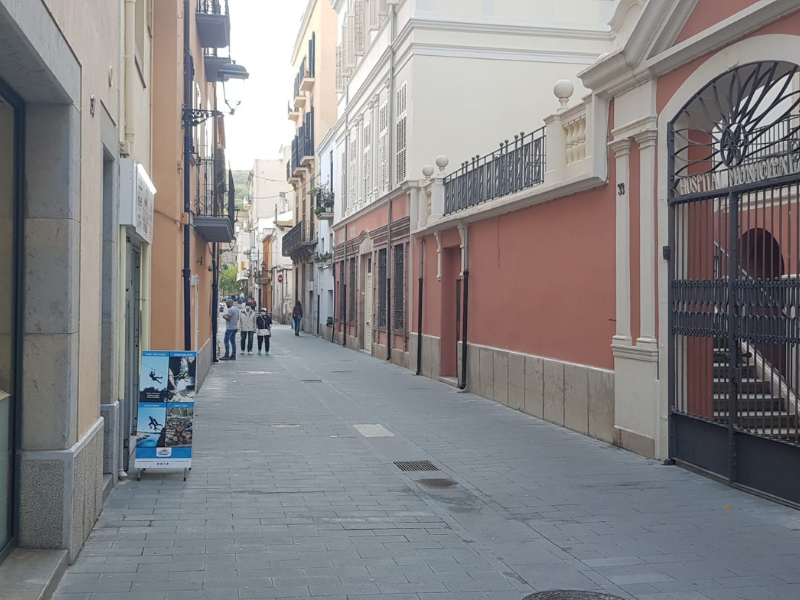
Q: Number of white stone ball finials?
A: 3